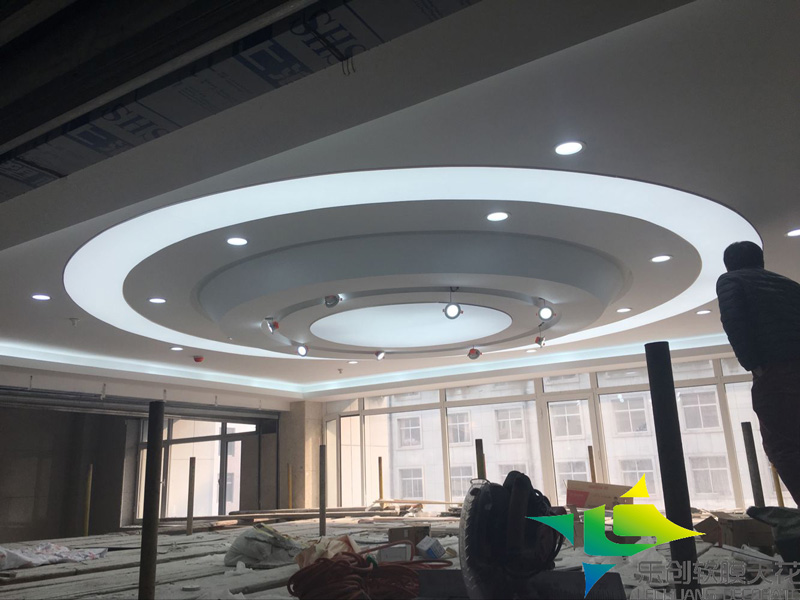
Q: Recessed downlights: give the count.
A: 12